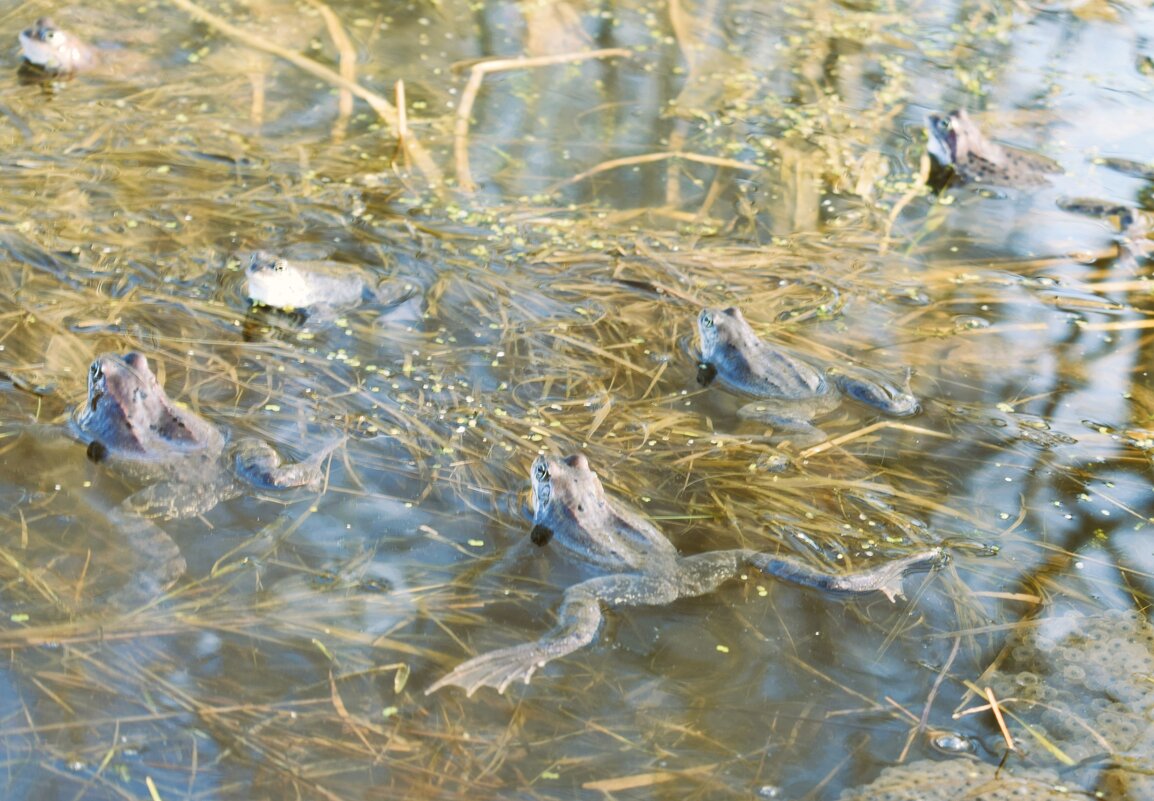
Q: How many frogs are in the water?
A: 6